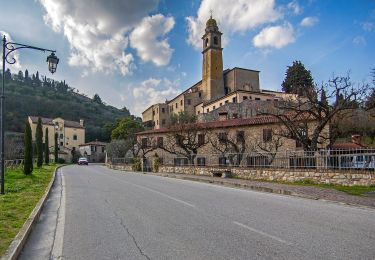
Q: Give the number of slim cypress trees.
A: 4